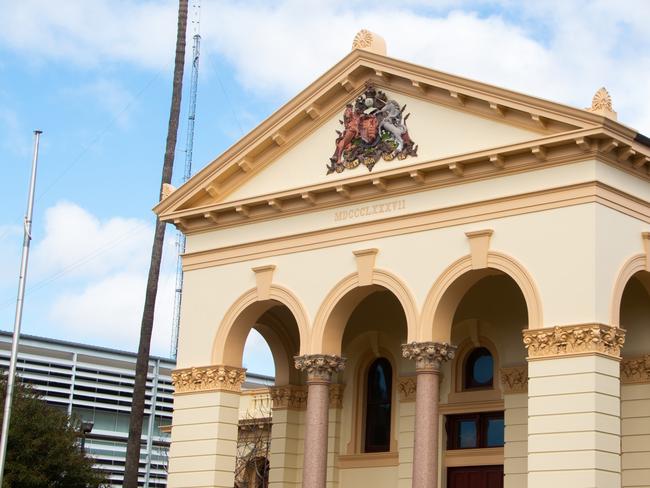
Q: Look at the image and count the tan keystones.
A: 4